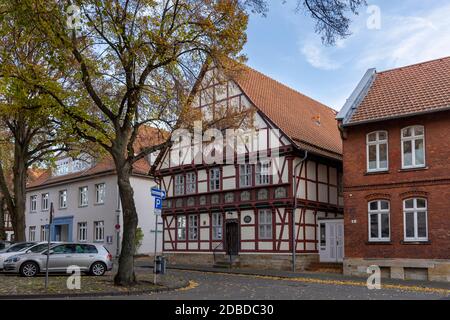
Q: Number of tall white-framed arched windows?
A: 4